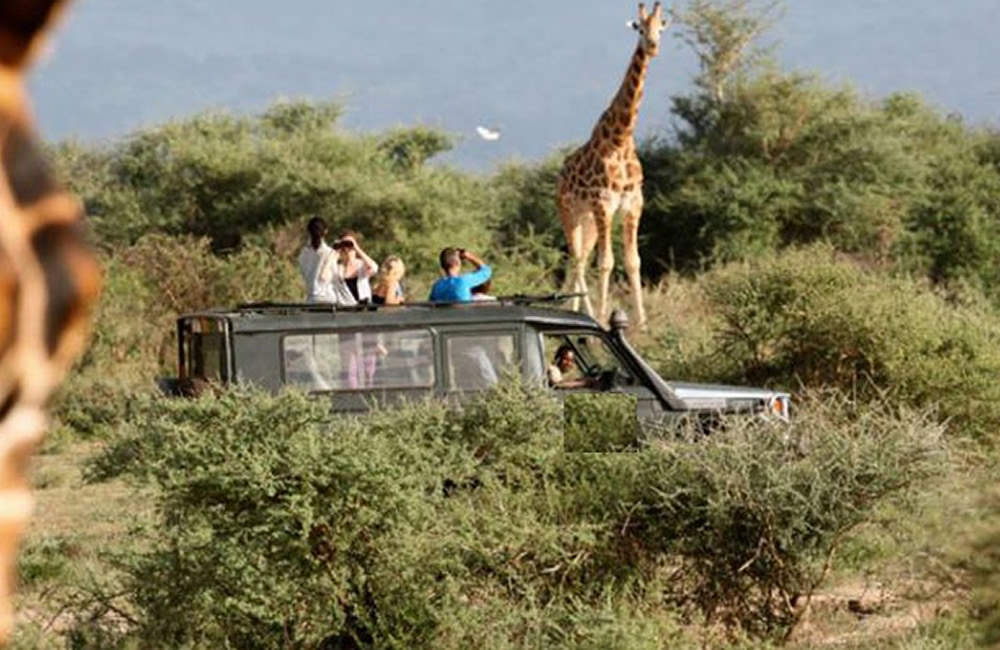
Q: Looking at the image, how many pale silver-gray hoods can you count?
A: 1